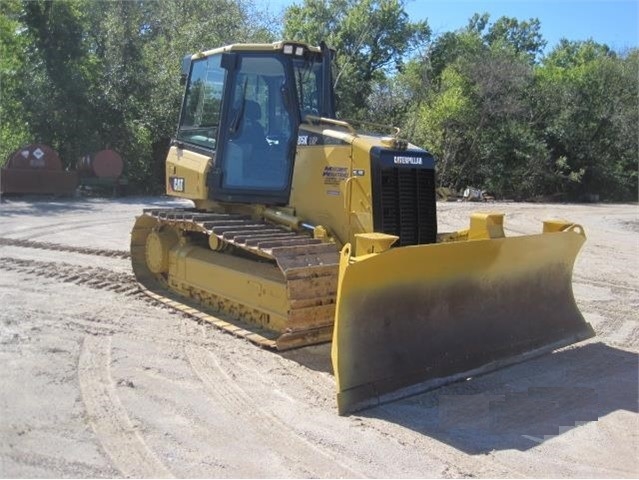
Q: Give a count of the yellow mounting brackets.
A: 3